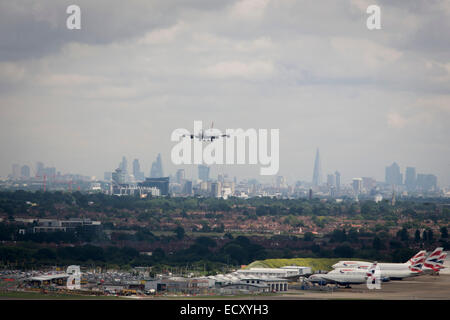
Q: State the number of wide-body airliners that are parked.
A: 5